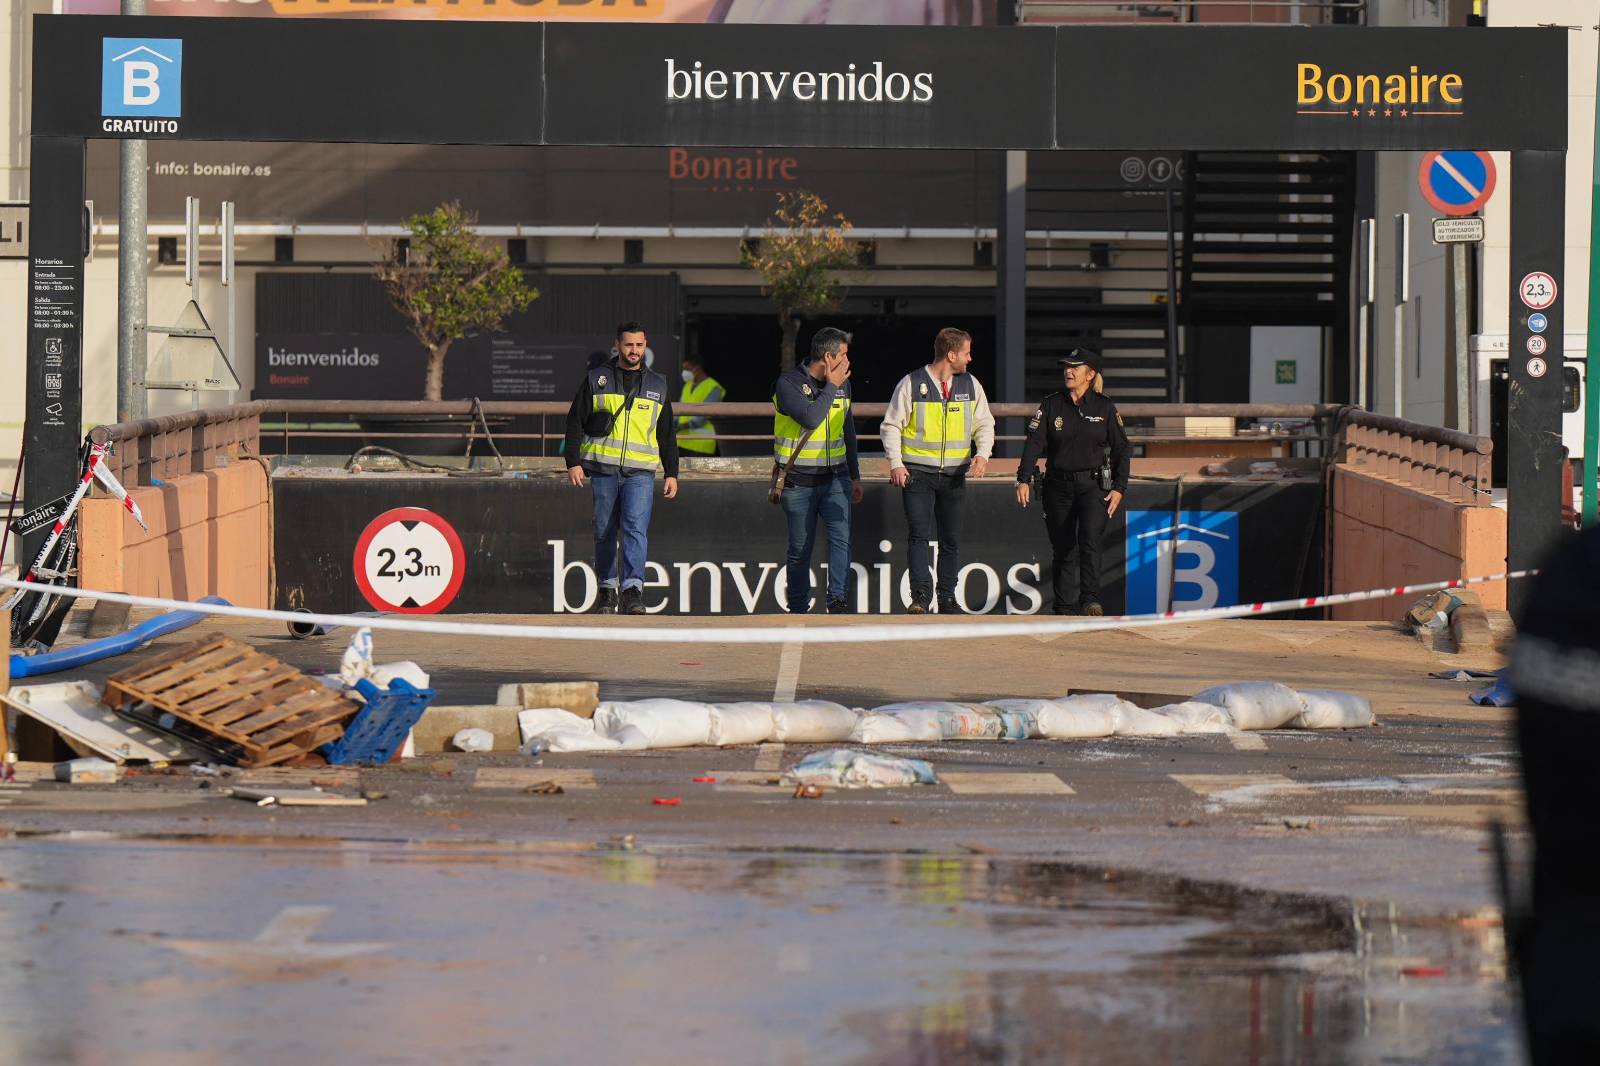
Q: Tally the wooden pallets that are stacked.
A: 1